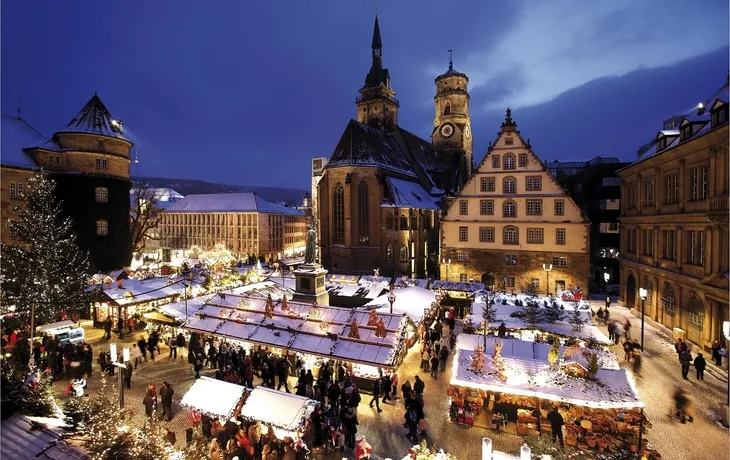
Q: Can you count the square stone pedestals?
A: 1